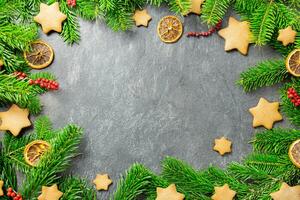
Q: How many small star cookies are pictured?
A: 4